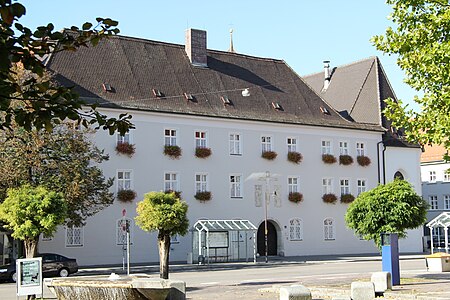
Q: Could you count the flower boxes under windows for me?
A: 14